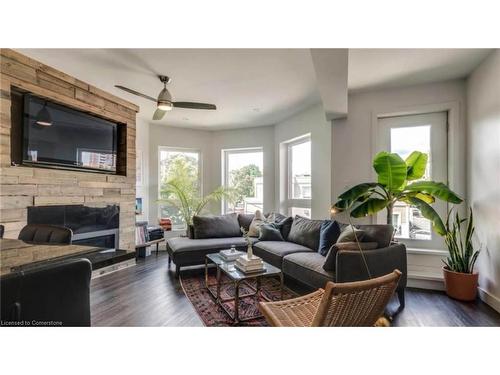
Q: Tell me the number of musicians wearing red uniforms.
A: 0